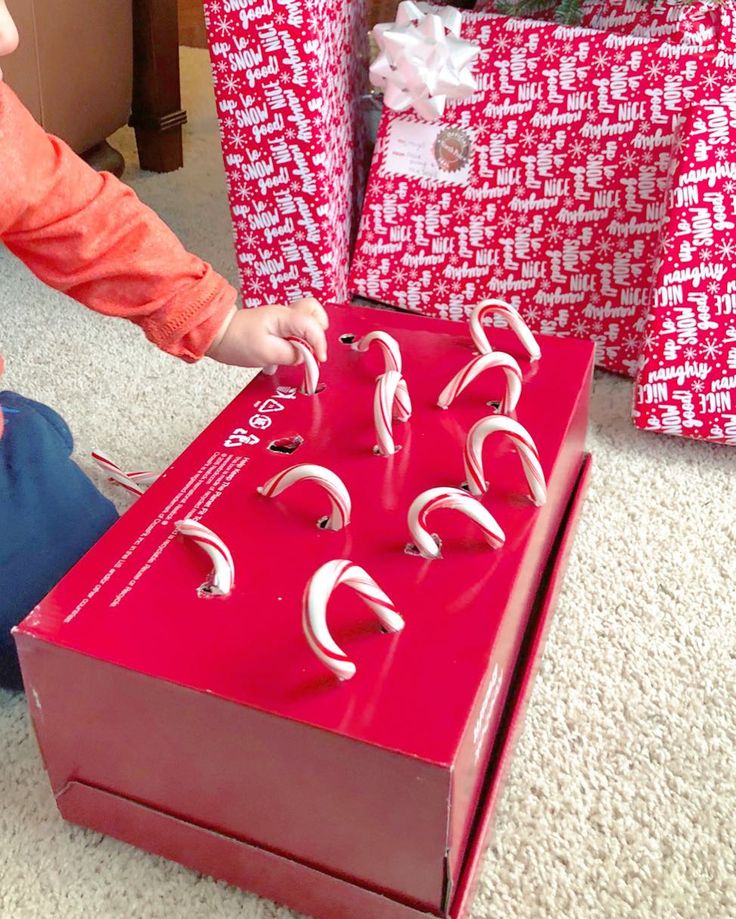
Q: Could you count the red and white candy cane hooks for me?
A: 10